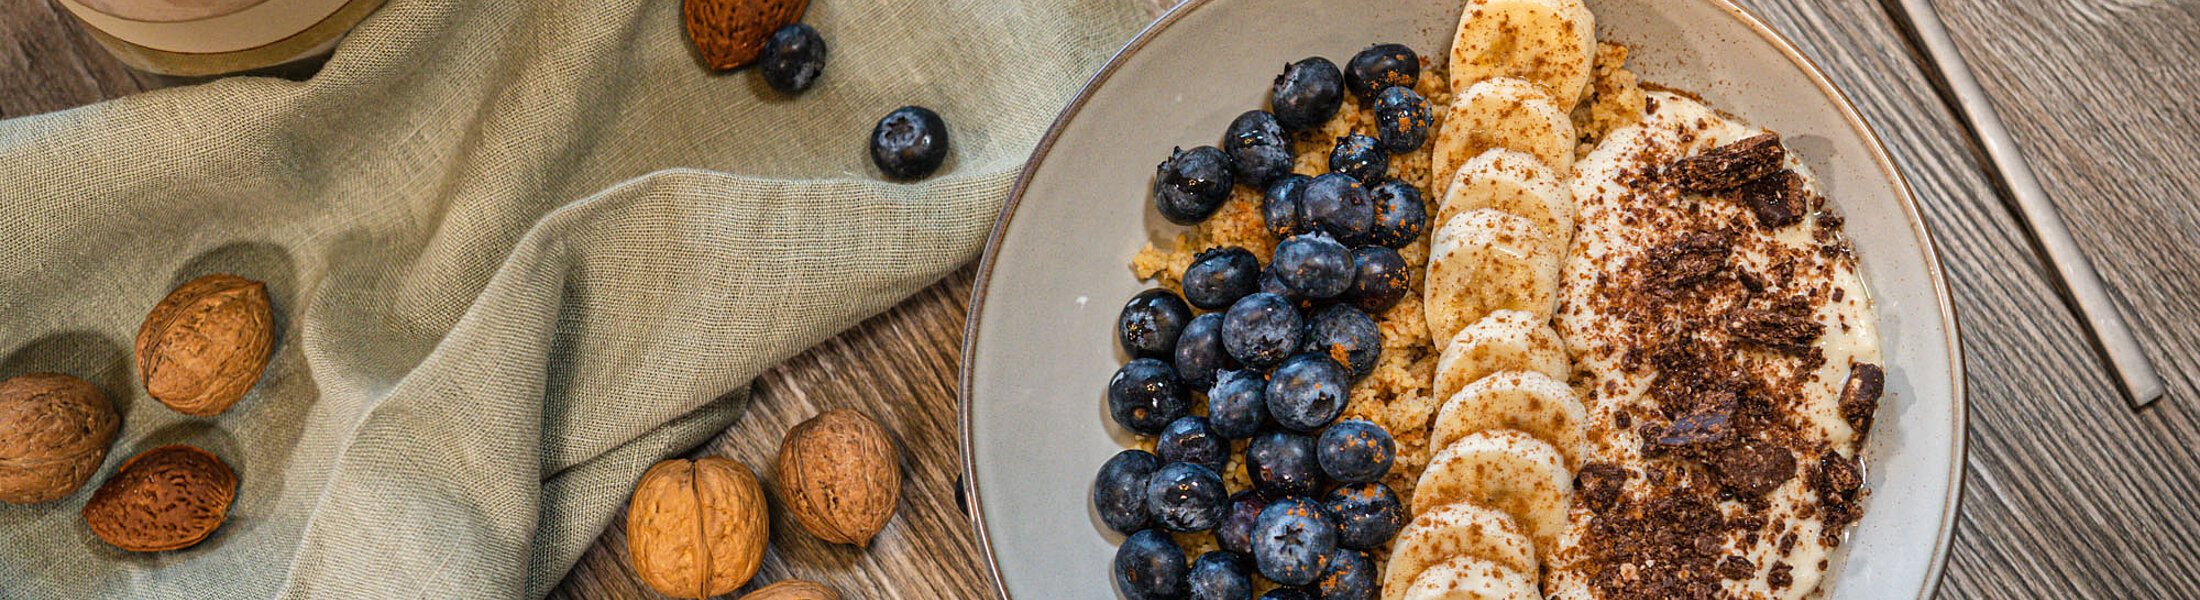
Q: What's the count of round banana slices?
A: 9